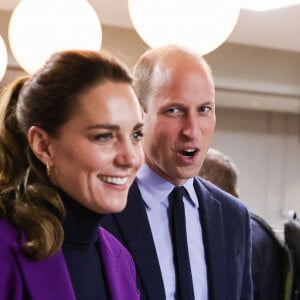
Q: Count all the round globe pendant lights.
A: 3